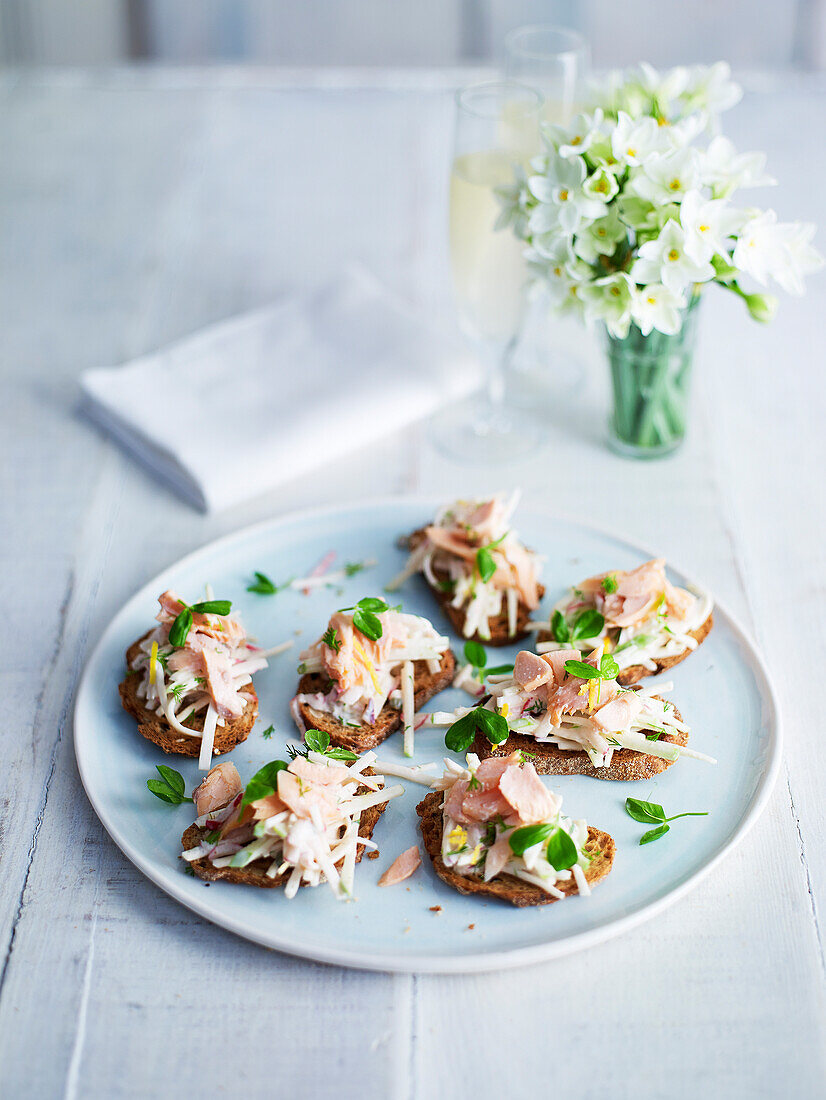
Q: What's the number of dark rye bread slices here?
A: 7